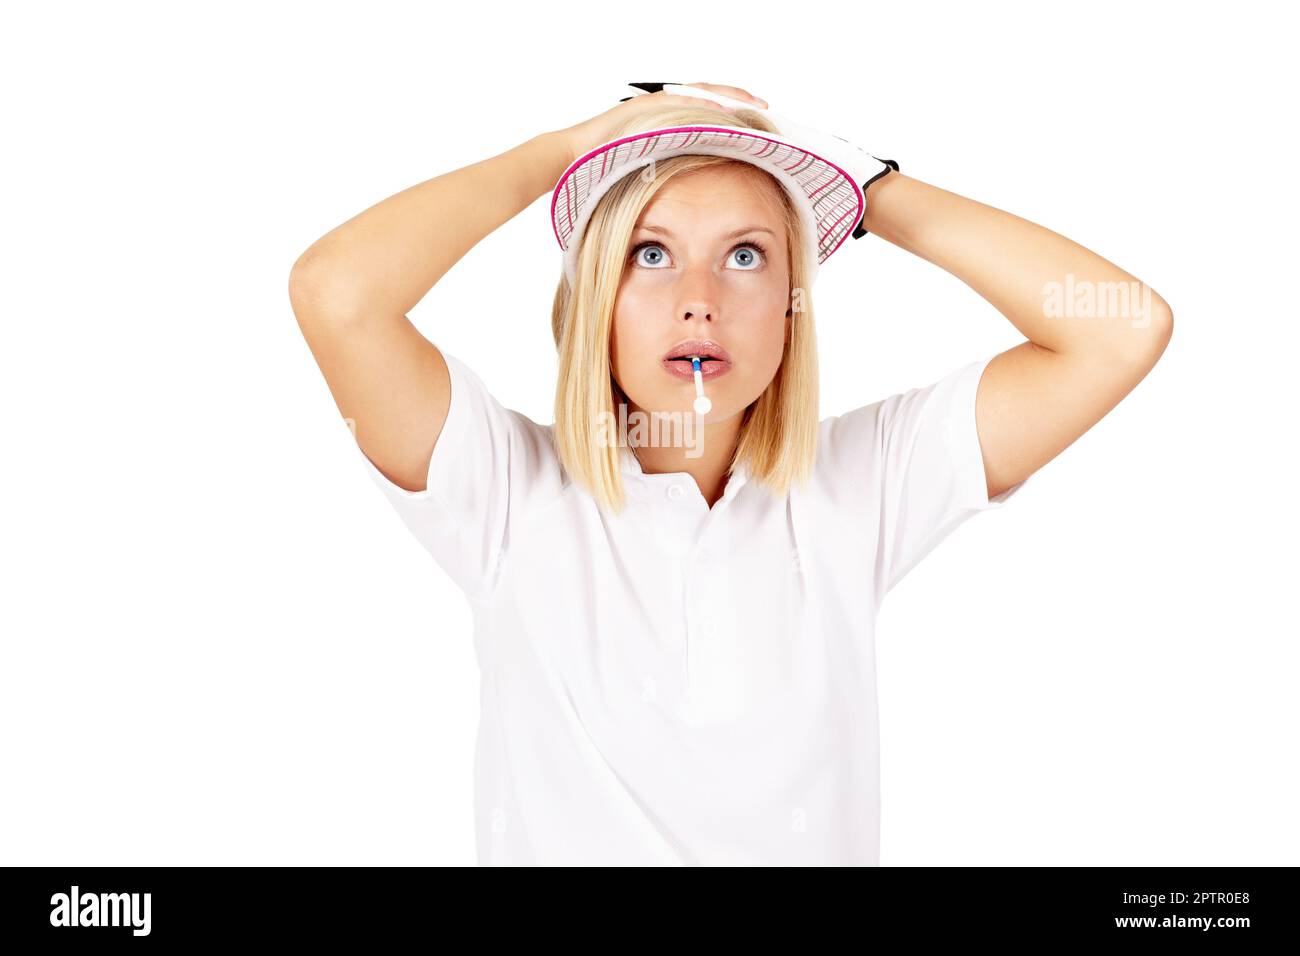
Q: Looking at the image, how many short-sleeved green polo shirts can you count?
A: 0